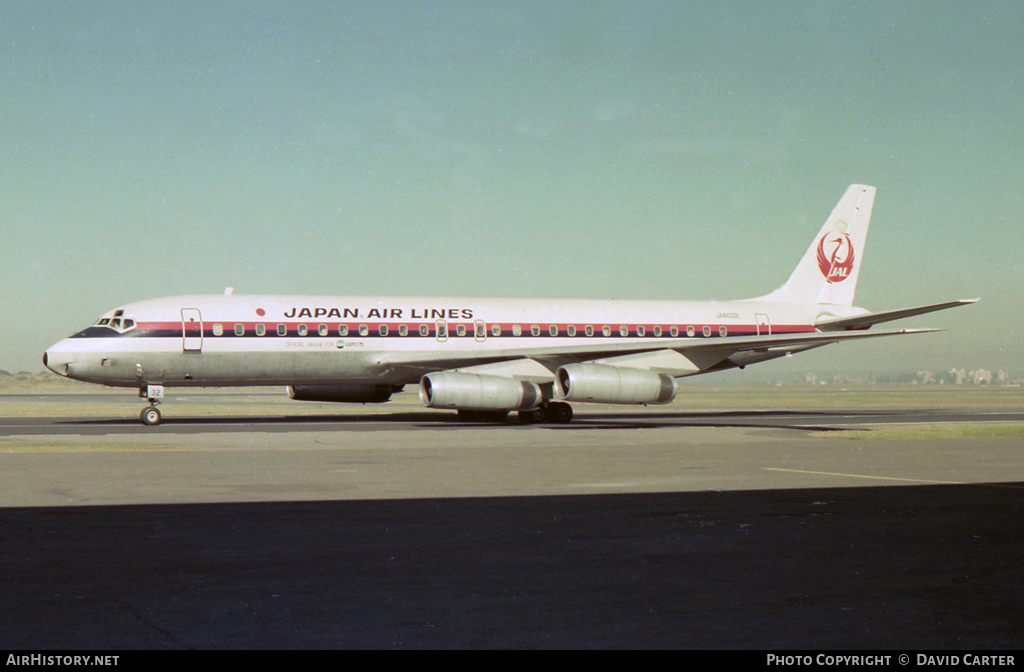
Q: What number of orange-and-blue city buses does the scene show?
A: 0